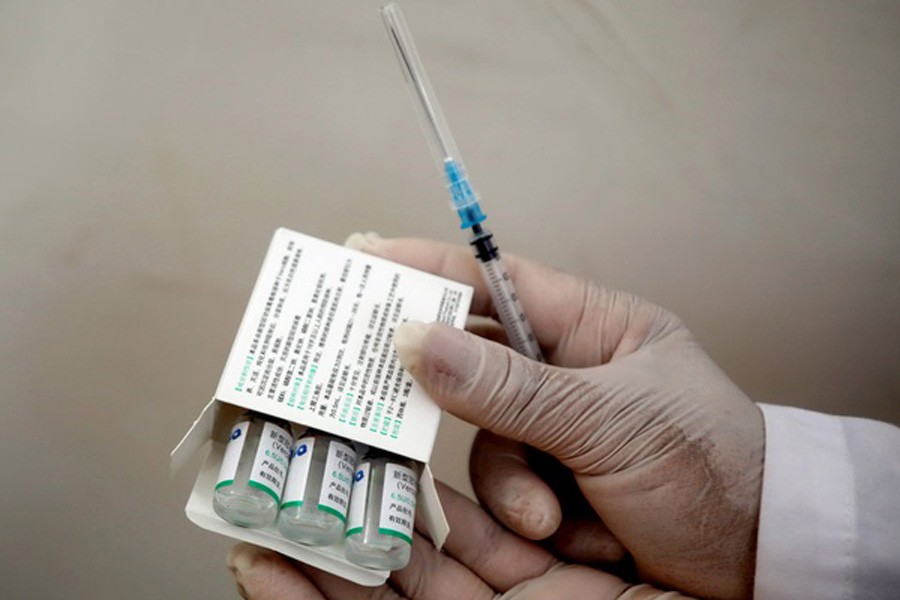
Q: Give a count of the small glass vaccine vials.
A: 3